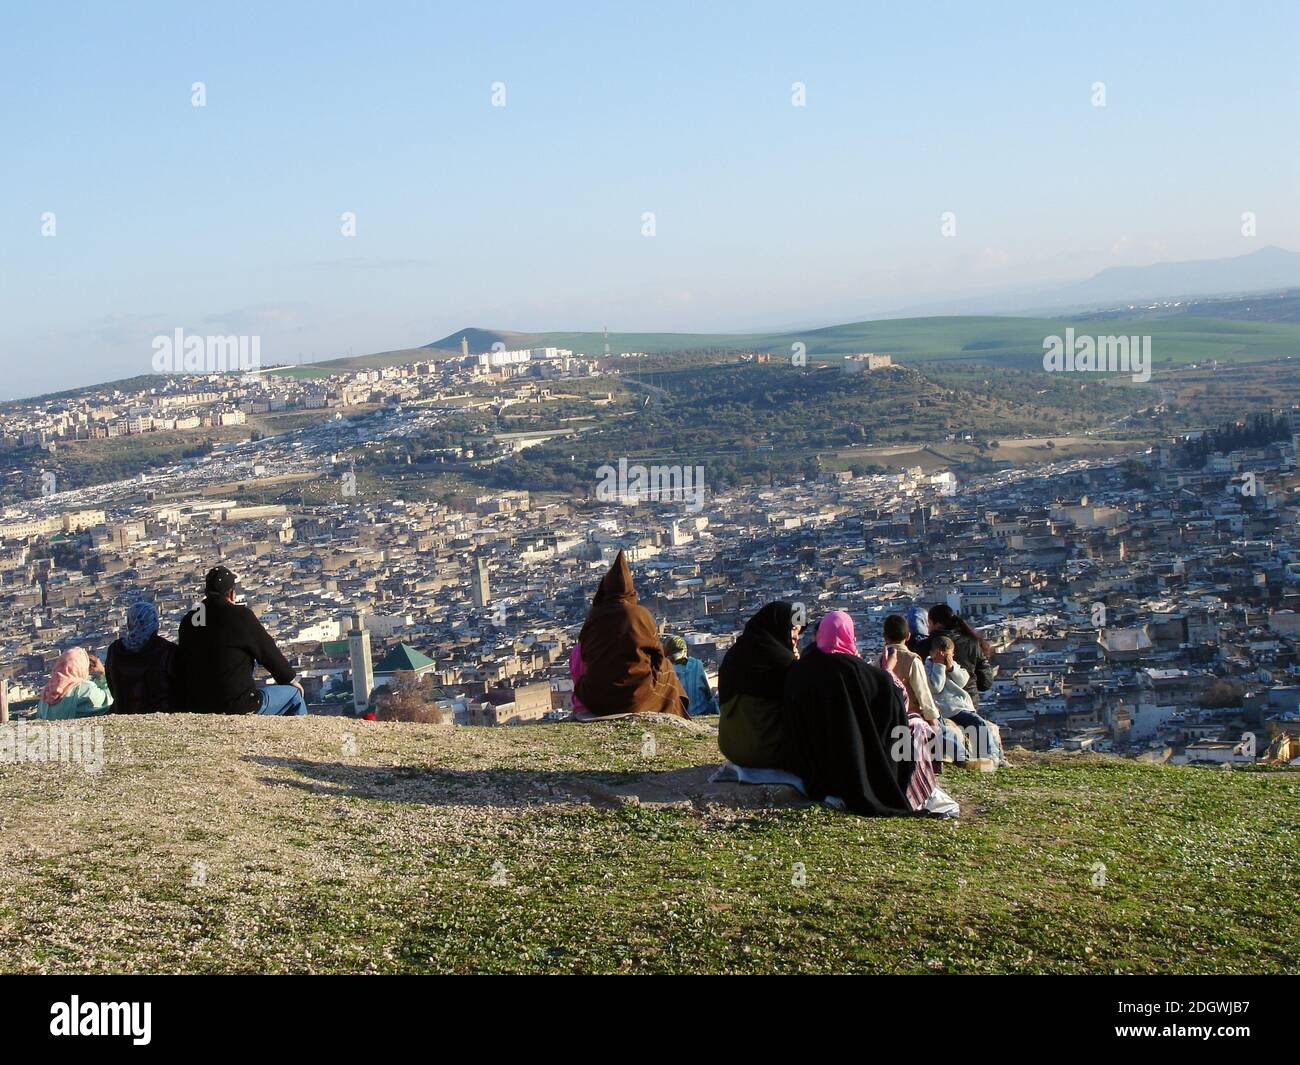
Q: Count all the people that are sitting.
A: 12